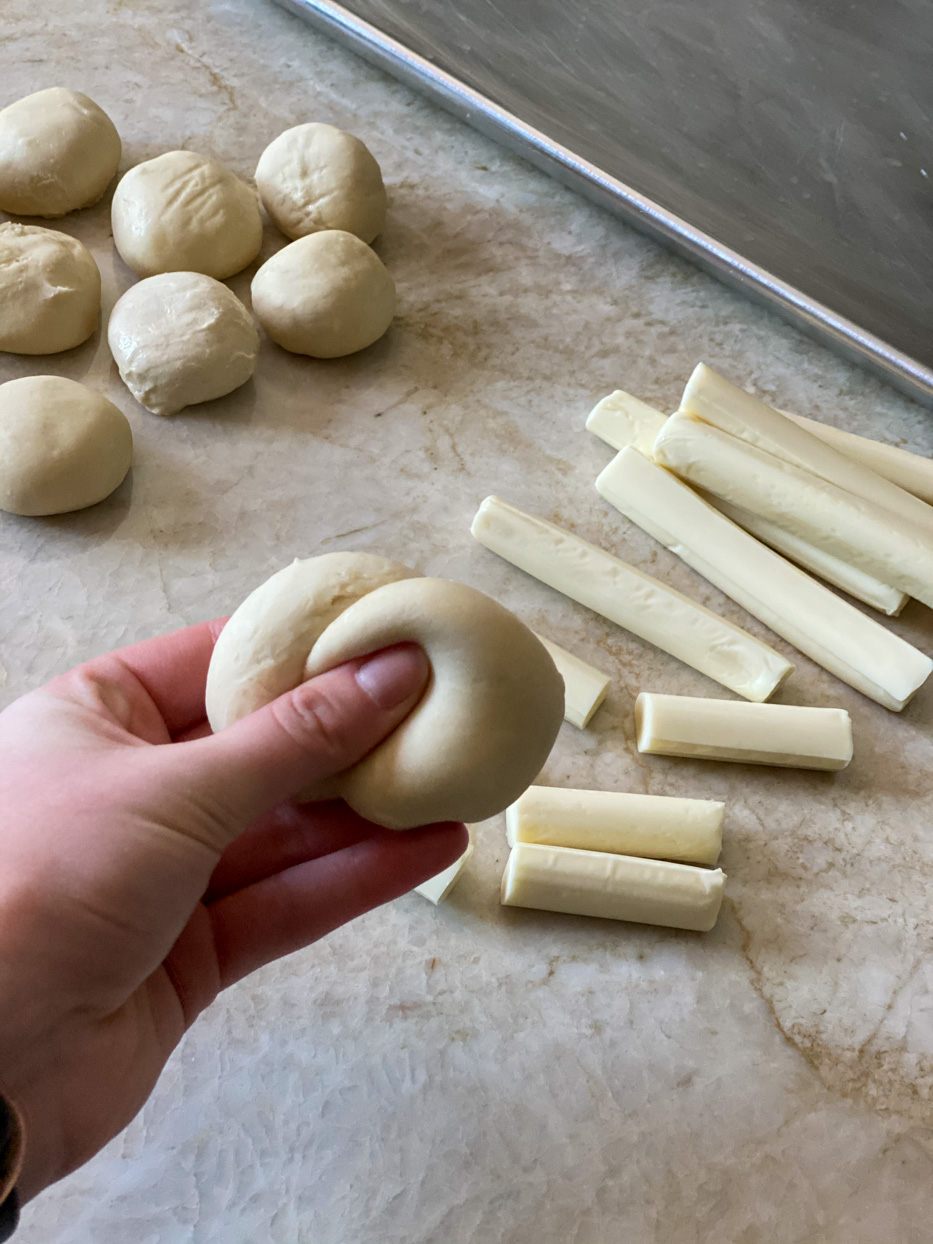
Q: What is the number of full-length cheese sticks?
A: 6